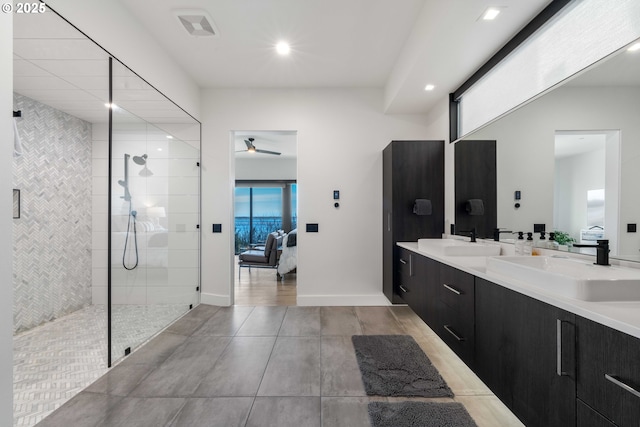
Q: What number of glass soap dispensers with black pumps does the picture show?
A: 2